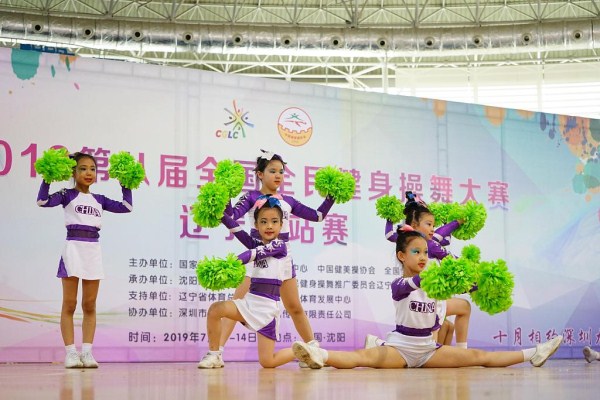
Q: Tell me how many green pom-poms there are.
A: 12